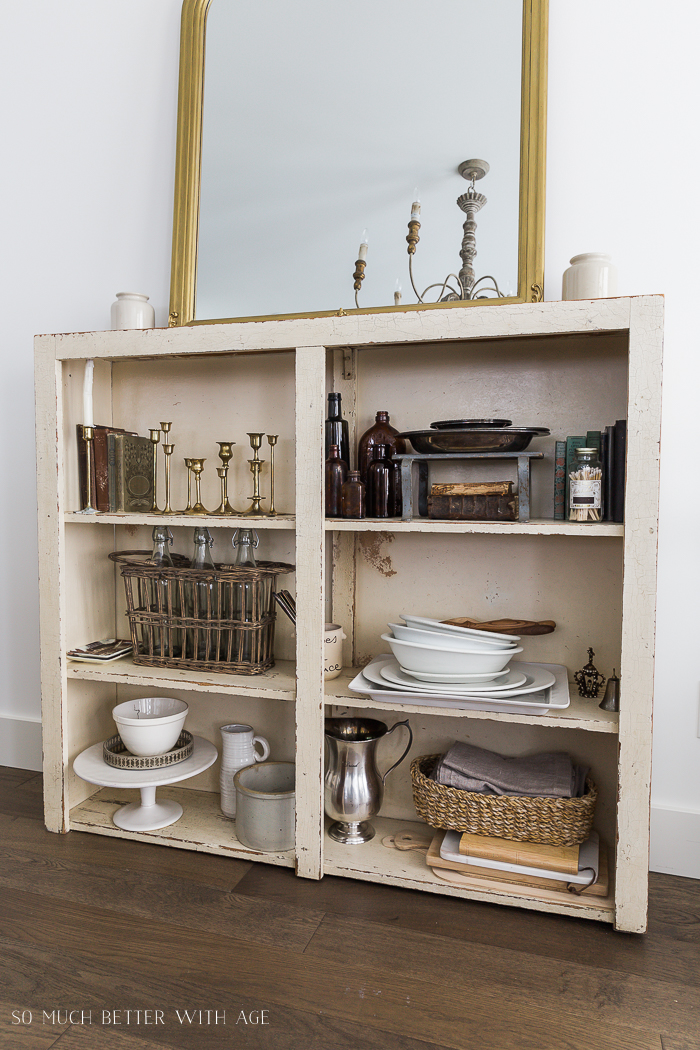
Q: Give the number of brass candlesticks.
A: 11